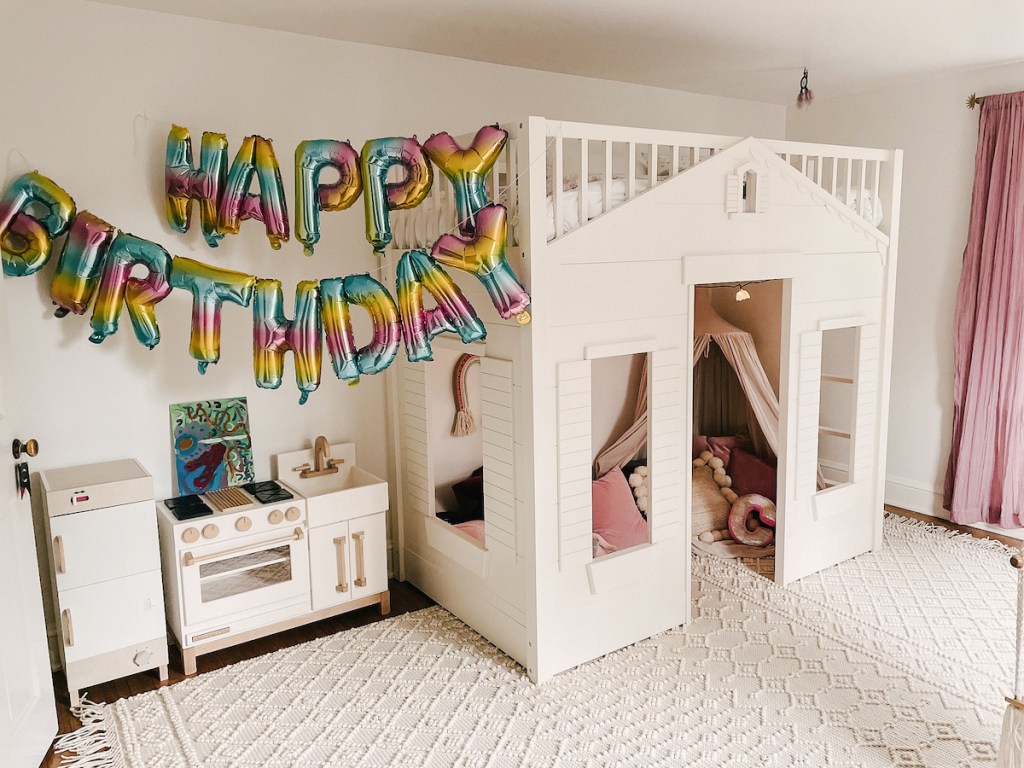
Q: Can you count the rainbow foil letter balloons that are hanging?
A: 13